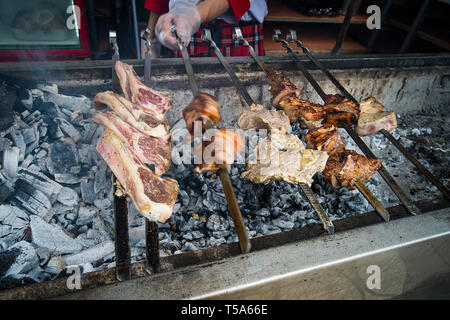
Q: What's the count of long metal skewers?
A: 7